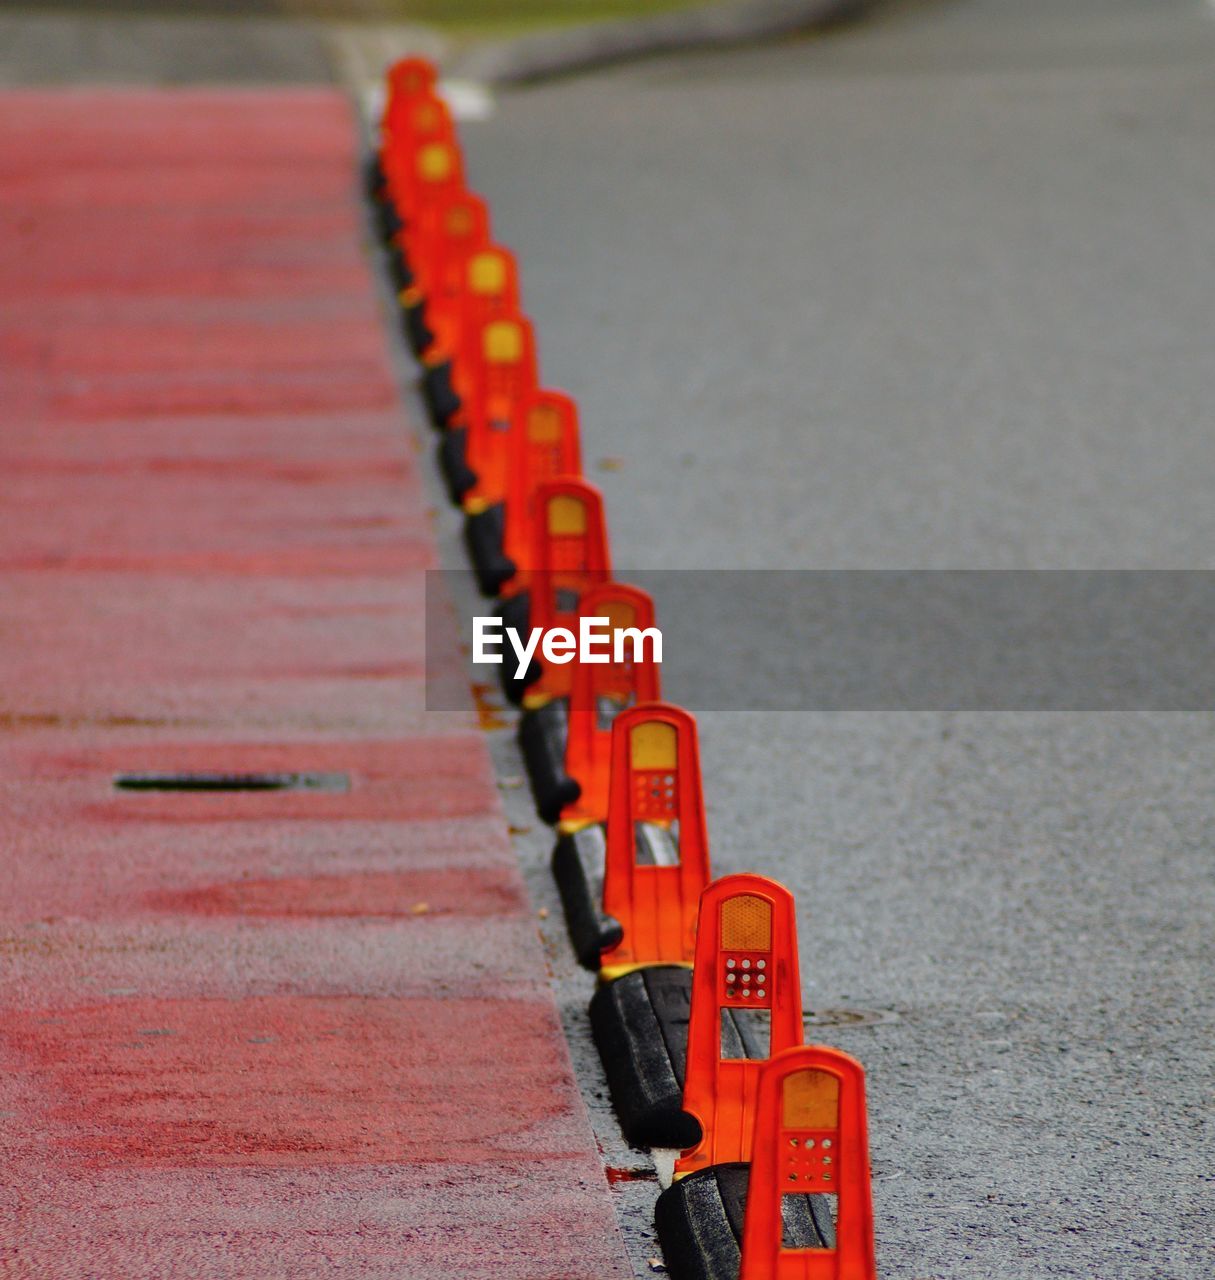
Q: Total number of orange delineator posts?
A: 12